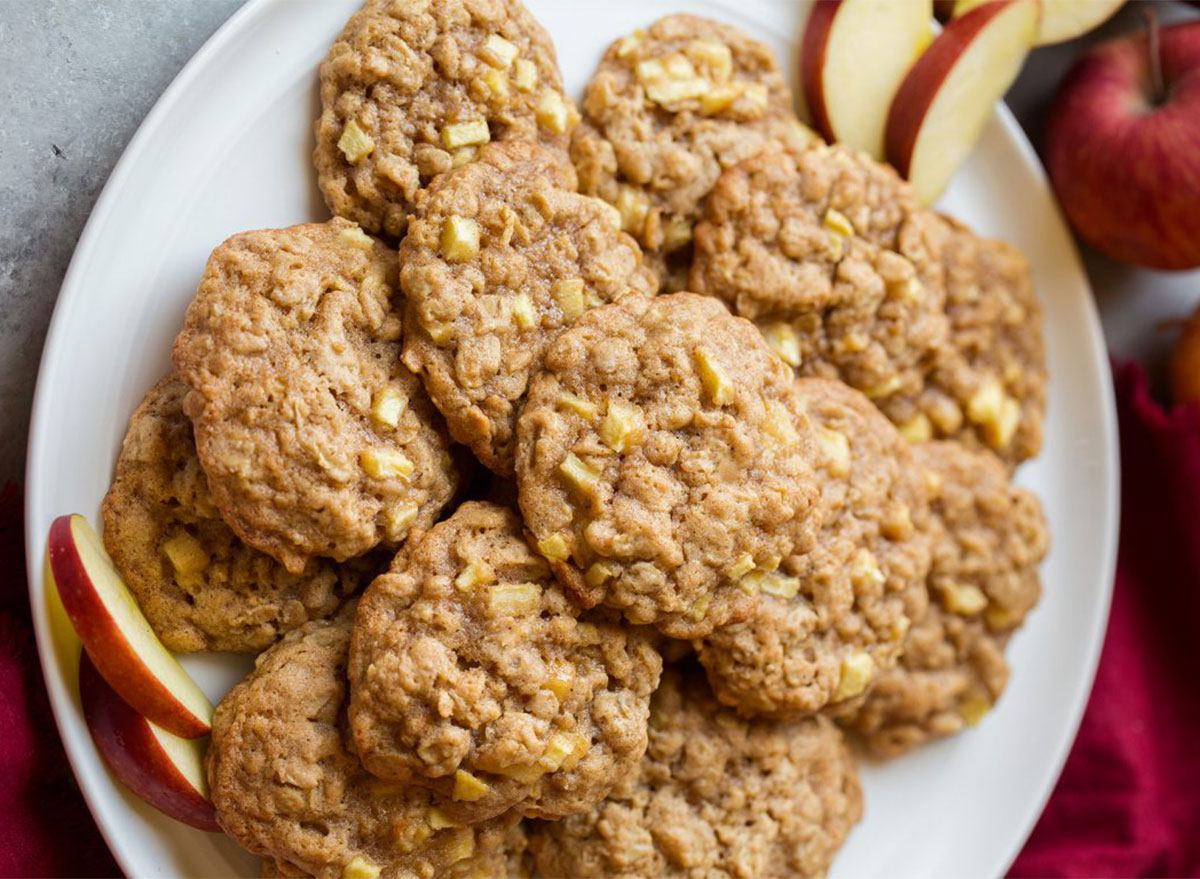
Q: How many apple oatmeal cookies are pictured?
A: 13